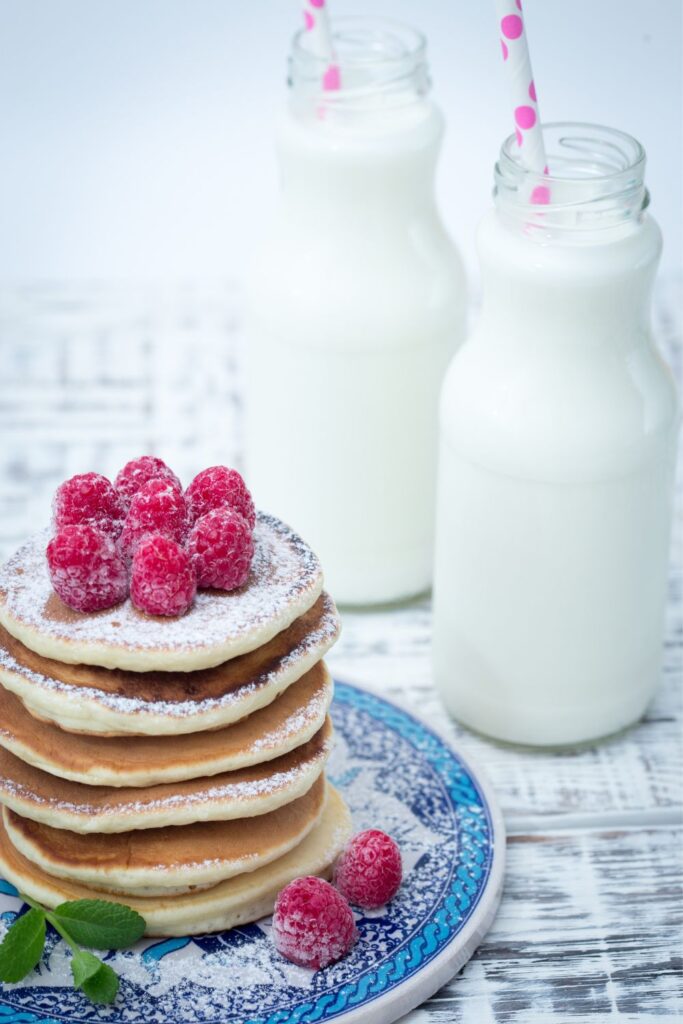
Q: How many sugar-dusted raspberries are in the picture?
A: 9